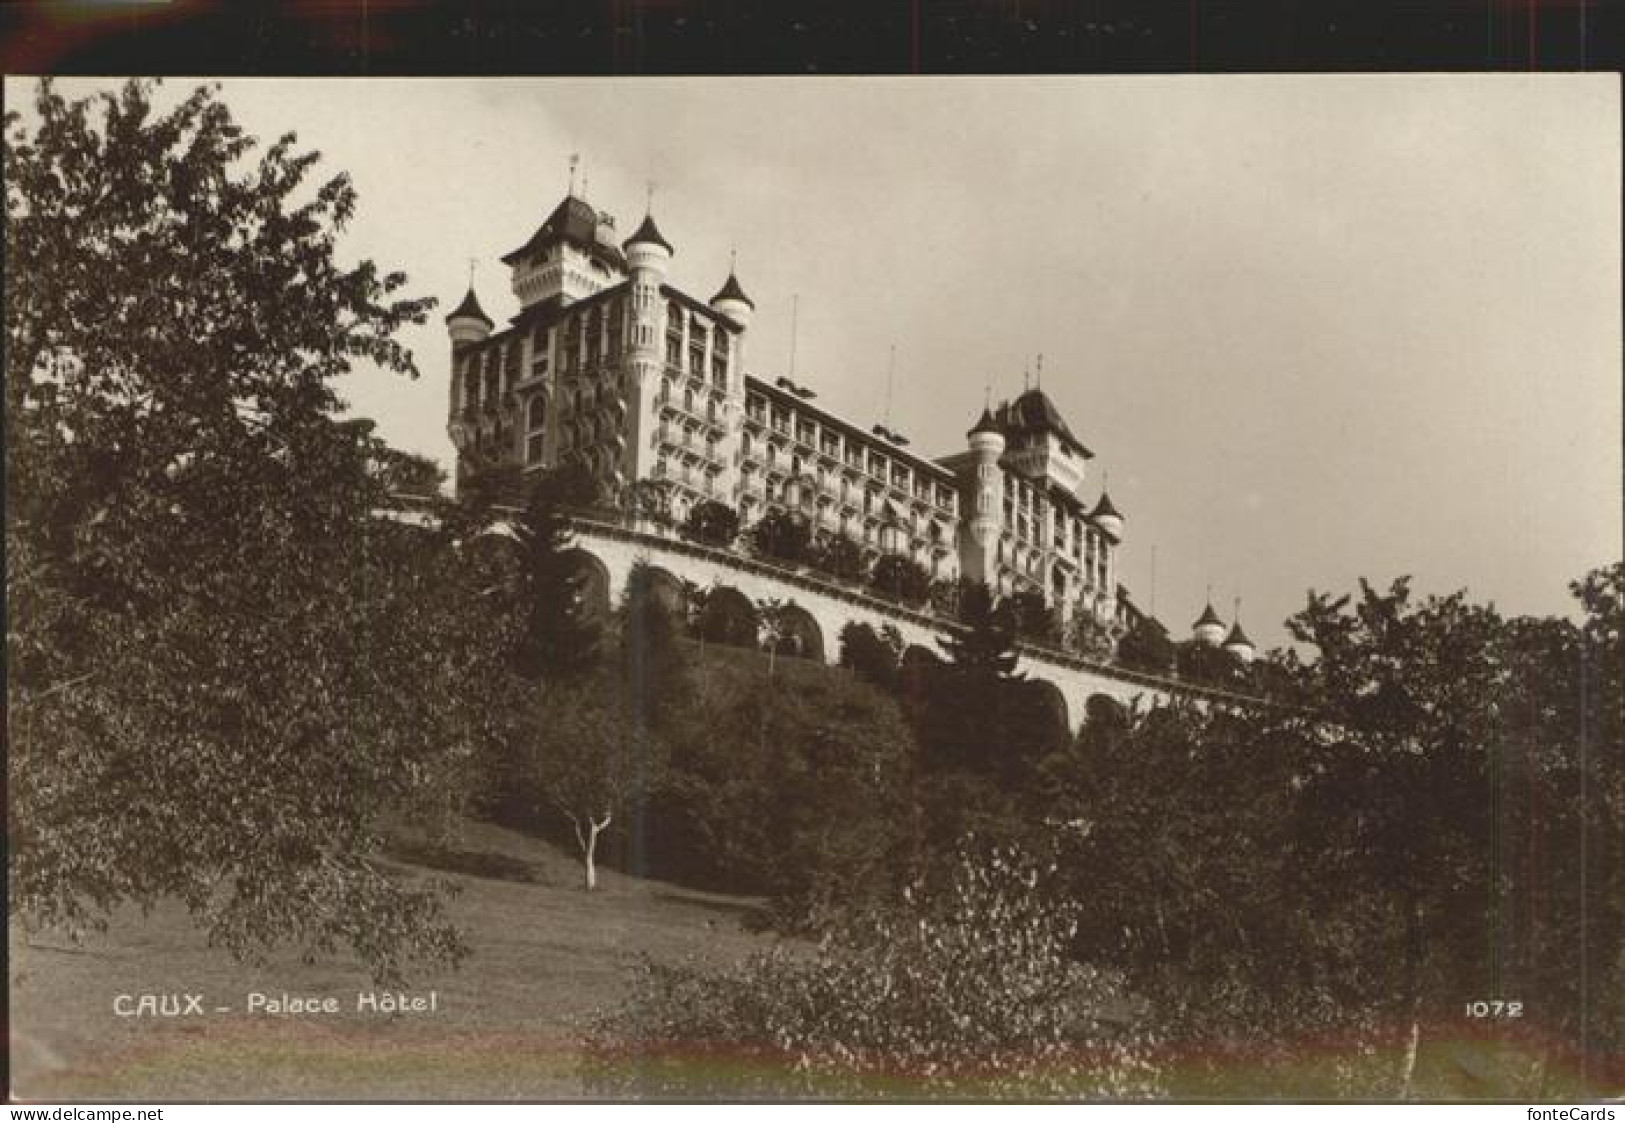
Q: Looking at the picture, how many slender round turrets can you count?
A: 7